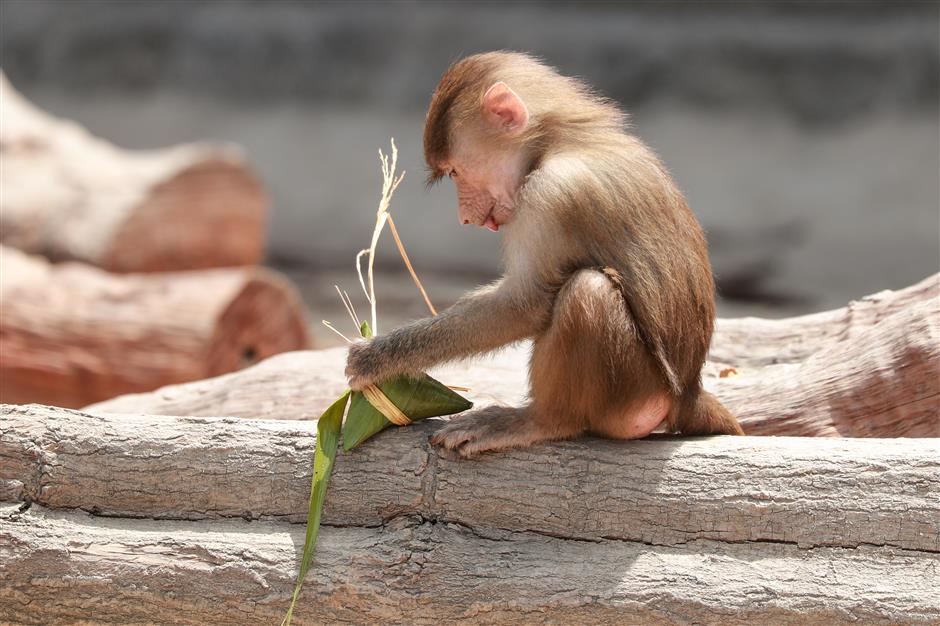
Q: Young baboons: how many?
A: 1